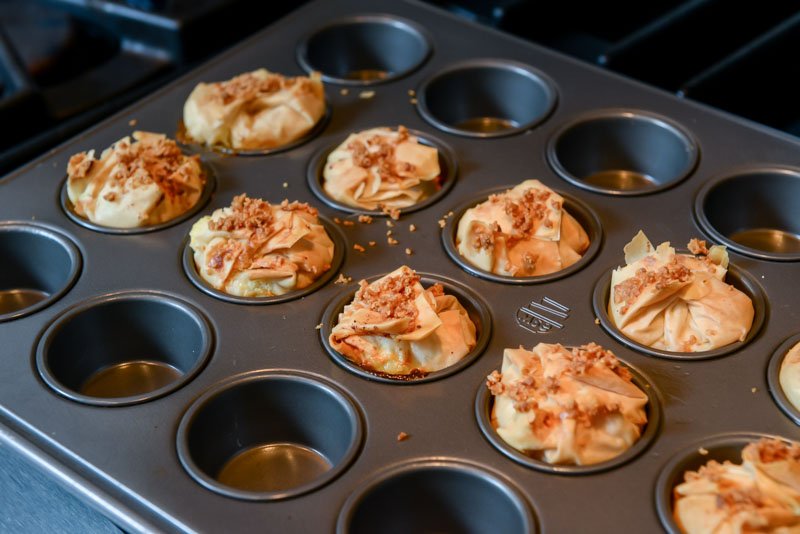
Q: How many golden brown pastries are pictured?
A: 10